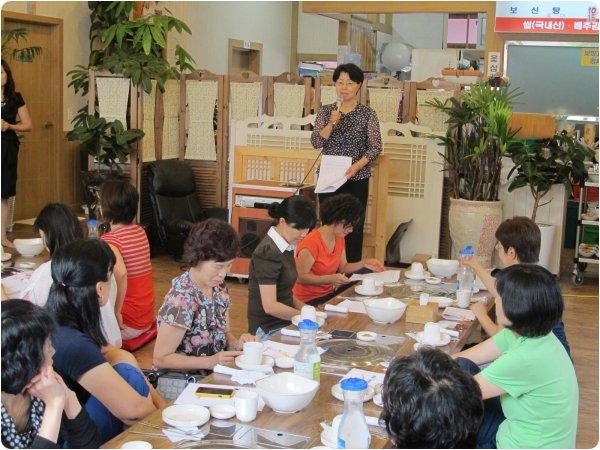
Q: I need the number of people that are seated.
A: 10